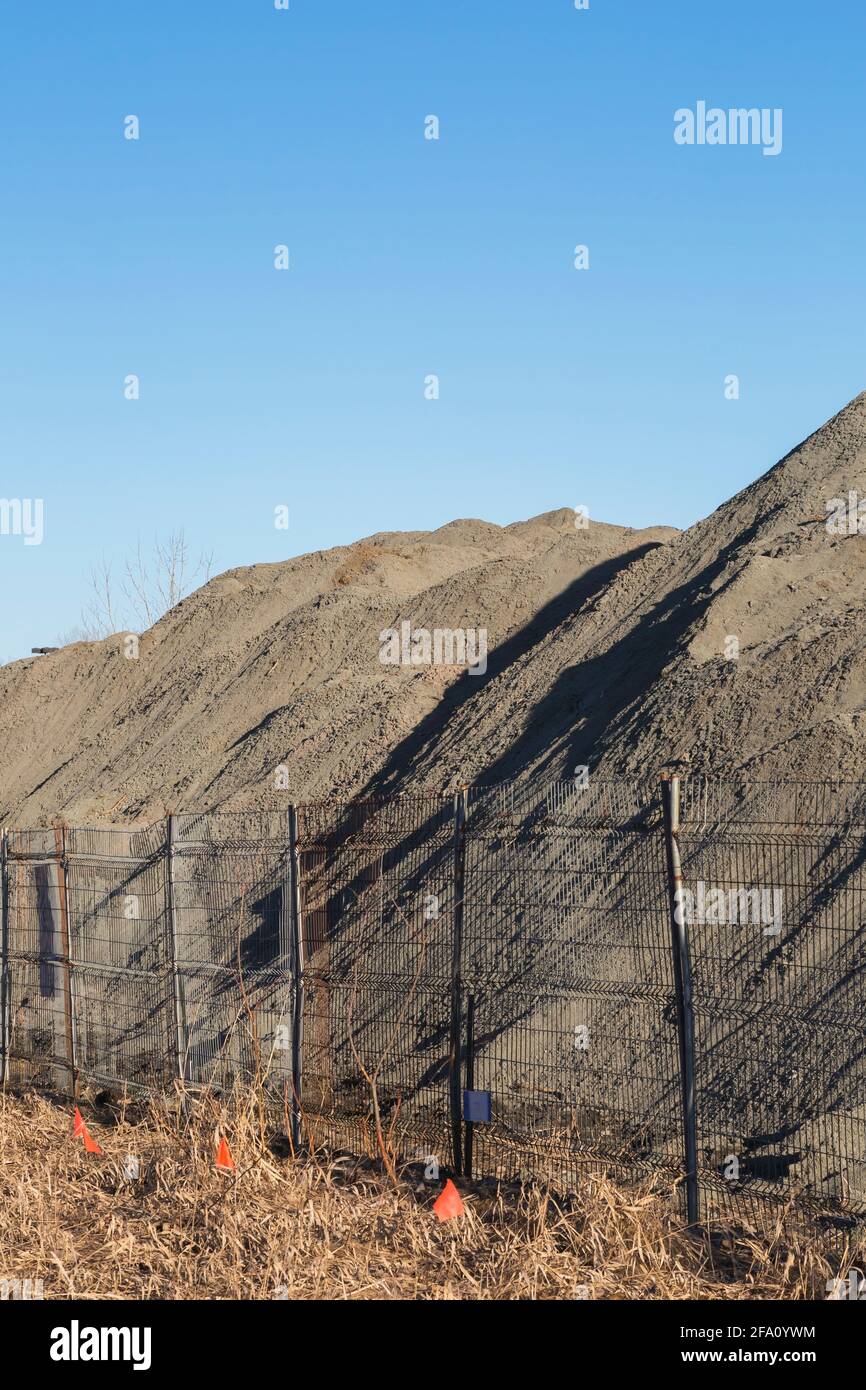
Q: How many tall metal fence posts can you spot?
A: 6